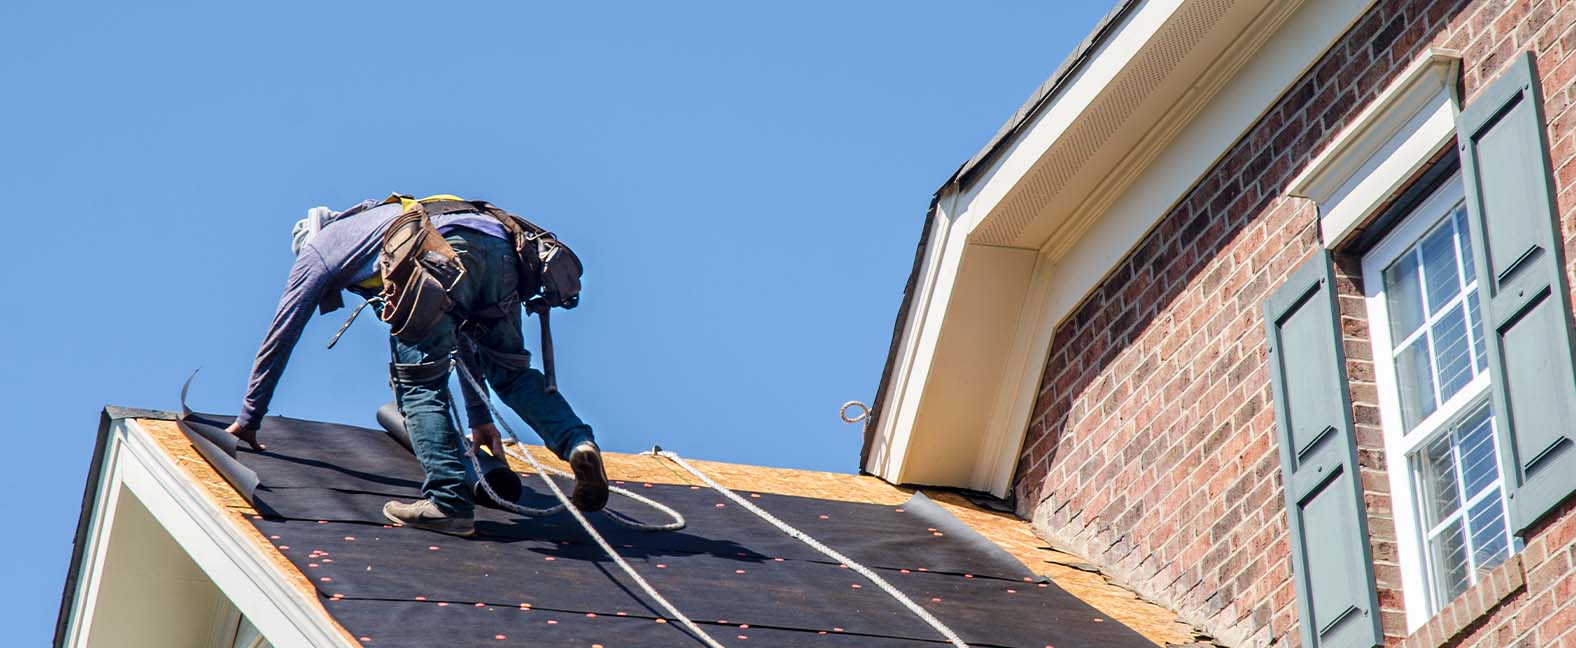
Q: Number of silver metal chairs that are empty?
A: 0